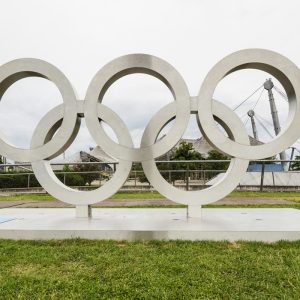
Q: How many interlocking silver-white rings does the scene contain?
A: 5